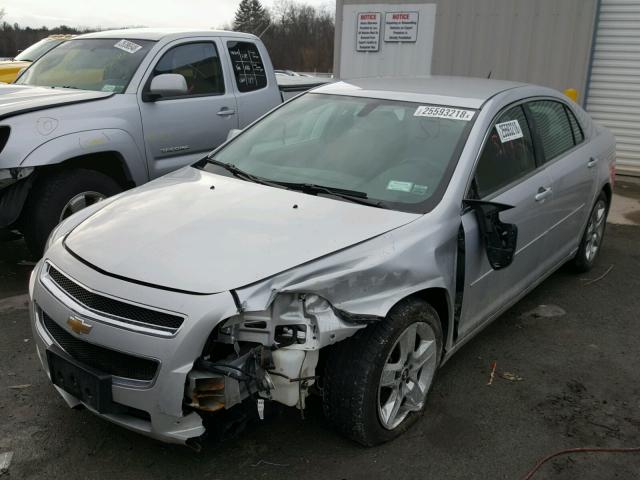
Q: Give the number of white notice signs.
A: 2